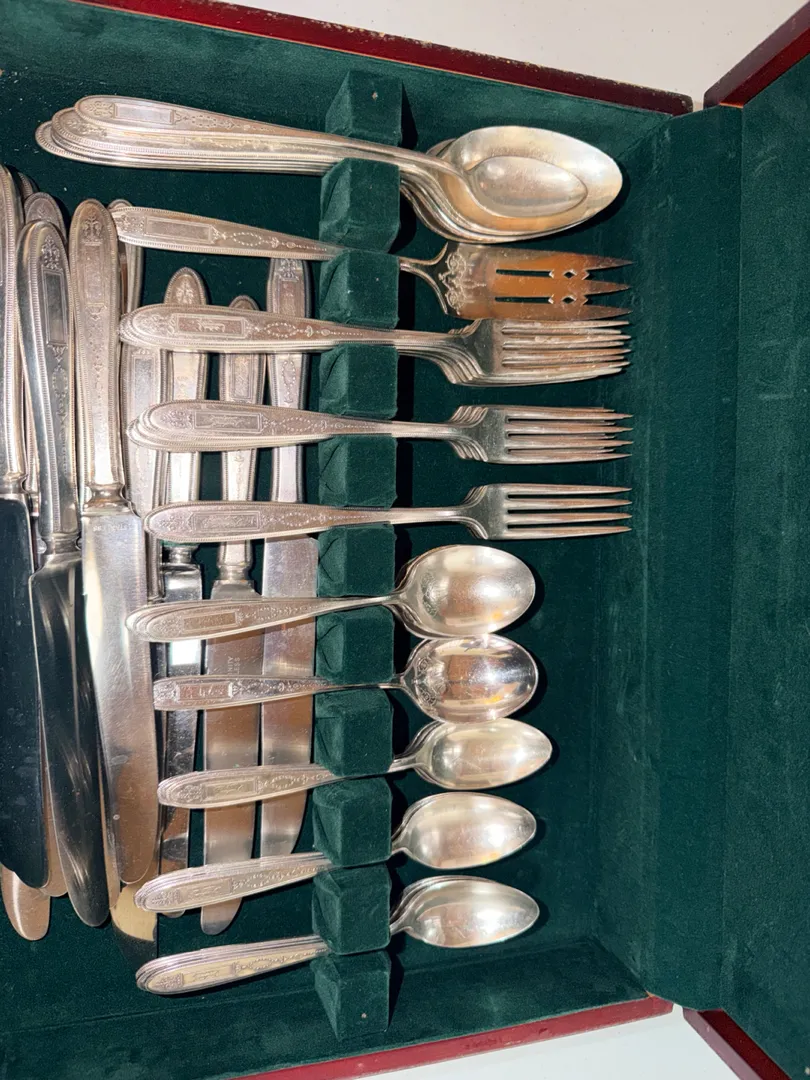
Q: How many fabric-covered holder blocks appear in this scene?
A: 11